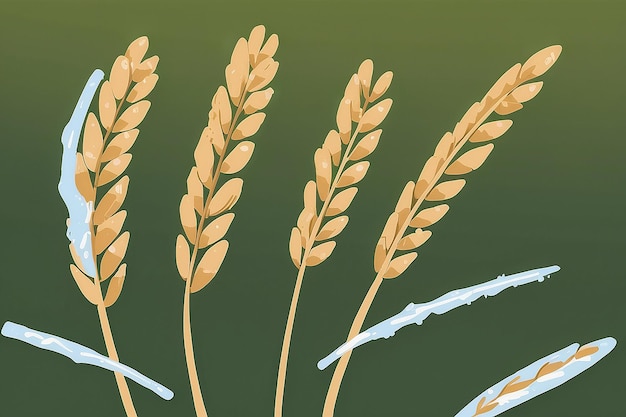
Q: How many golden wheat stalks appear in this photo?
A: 4